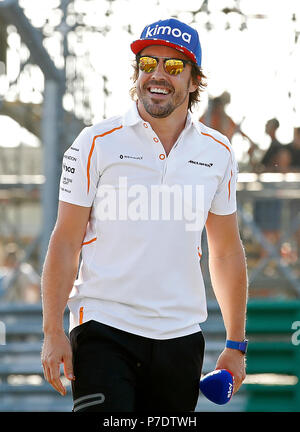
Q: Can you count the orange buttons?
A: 3